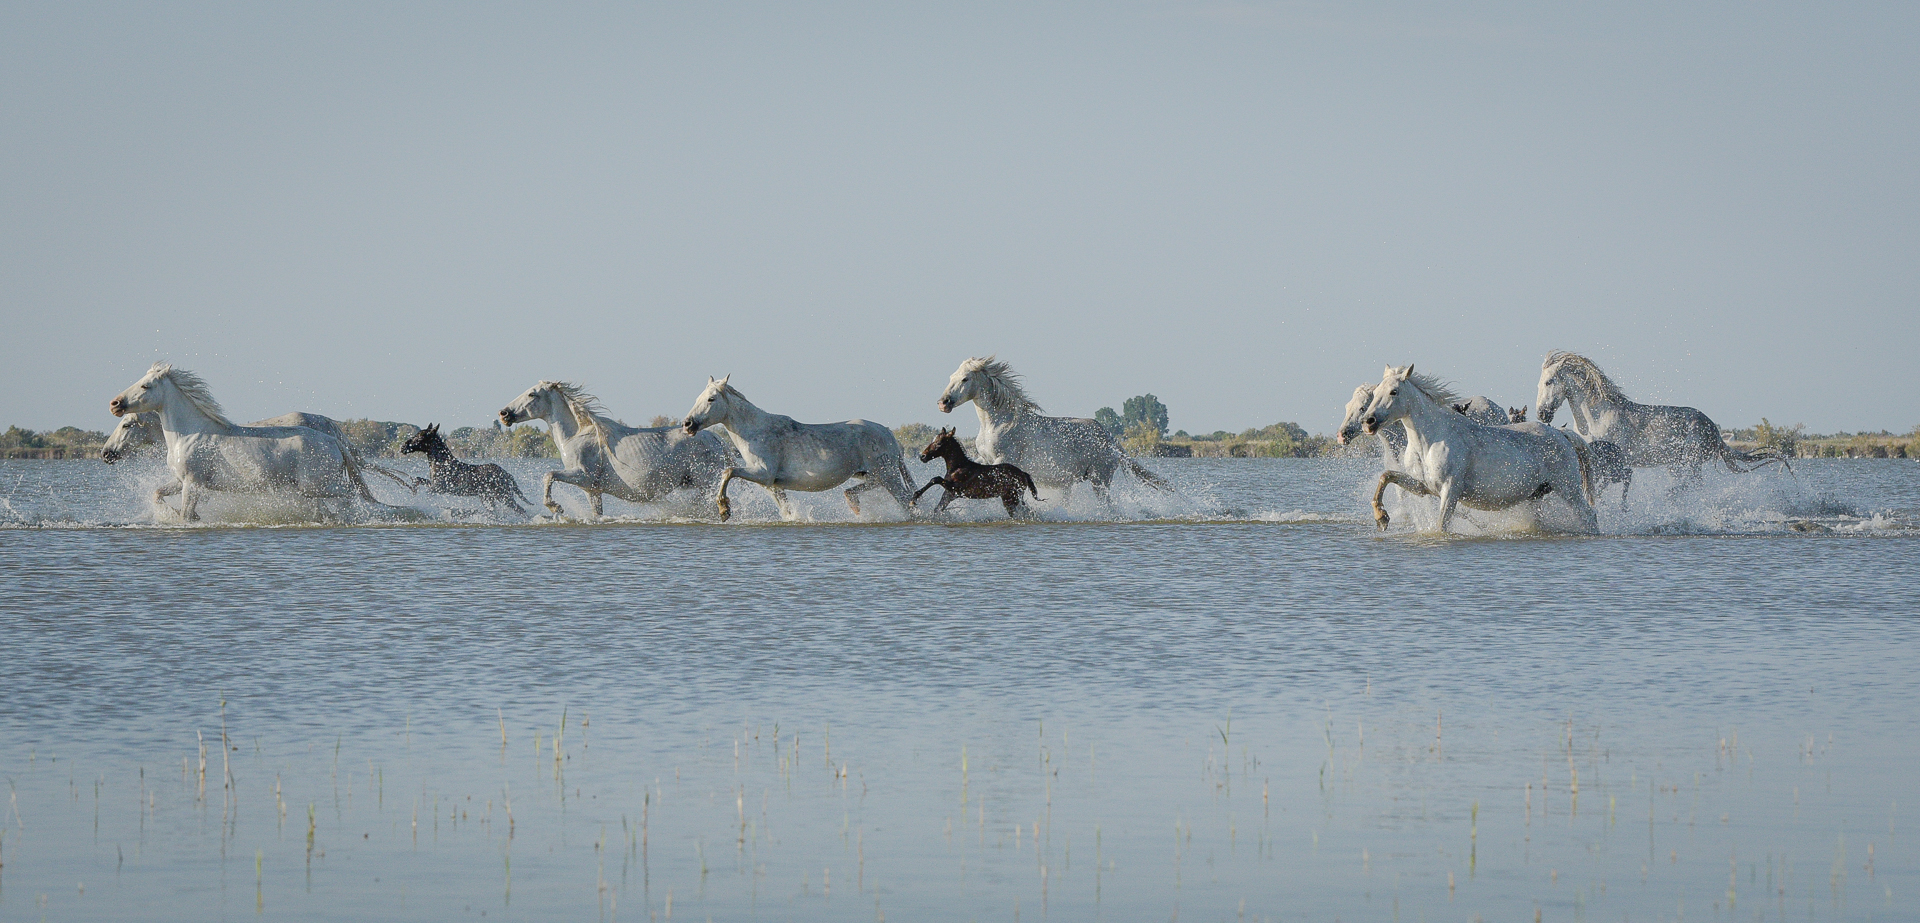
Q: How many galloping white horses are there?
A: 8